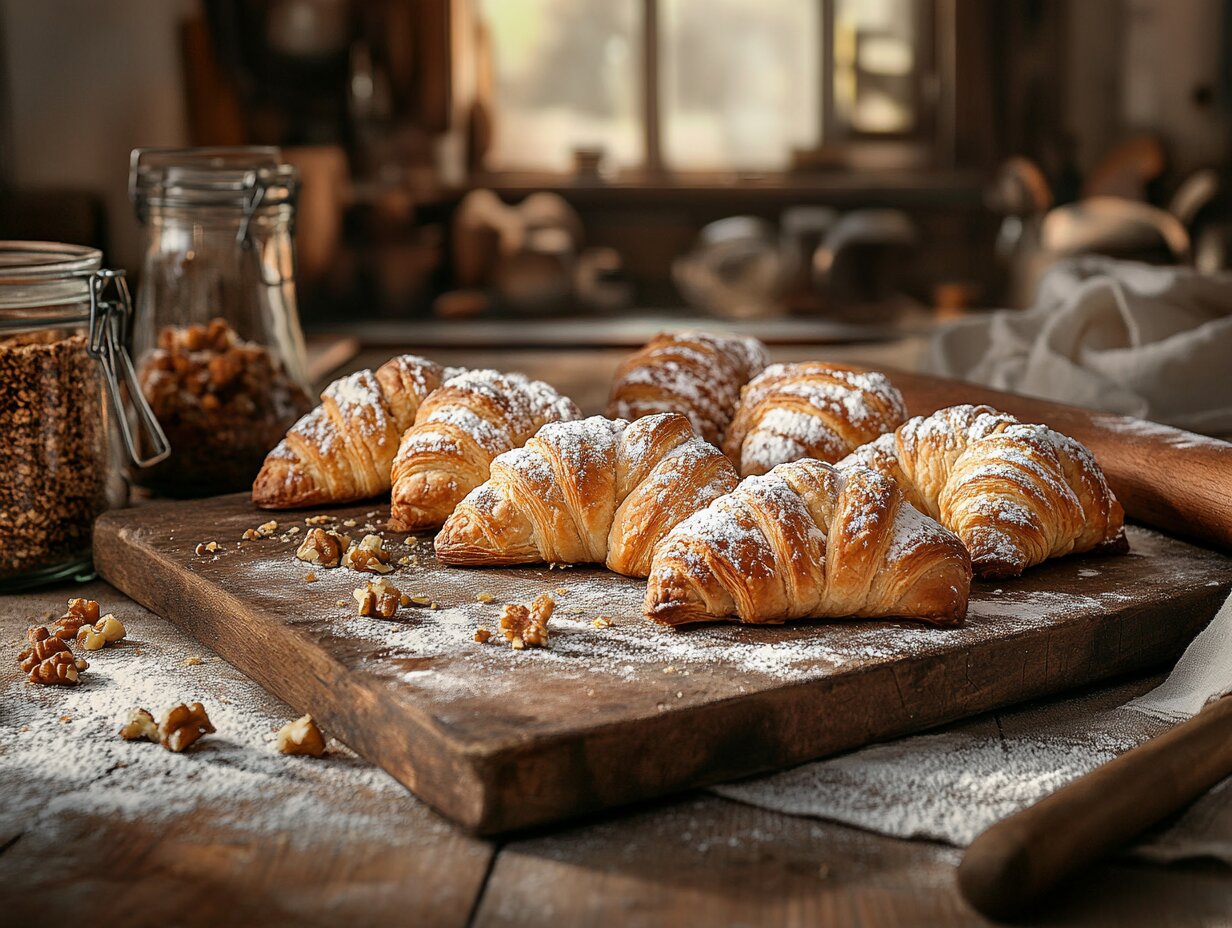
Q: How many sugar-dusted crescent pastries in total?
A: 7